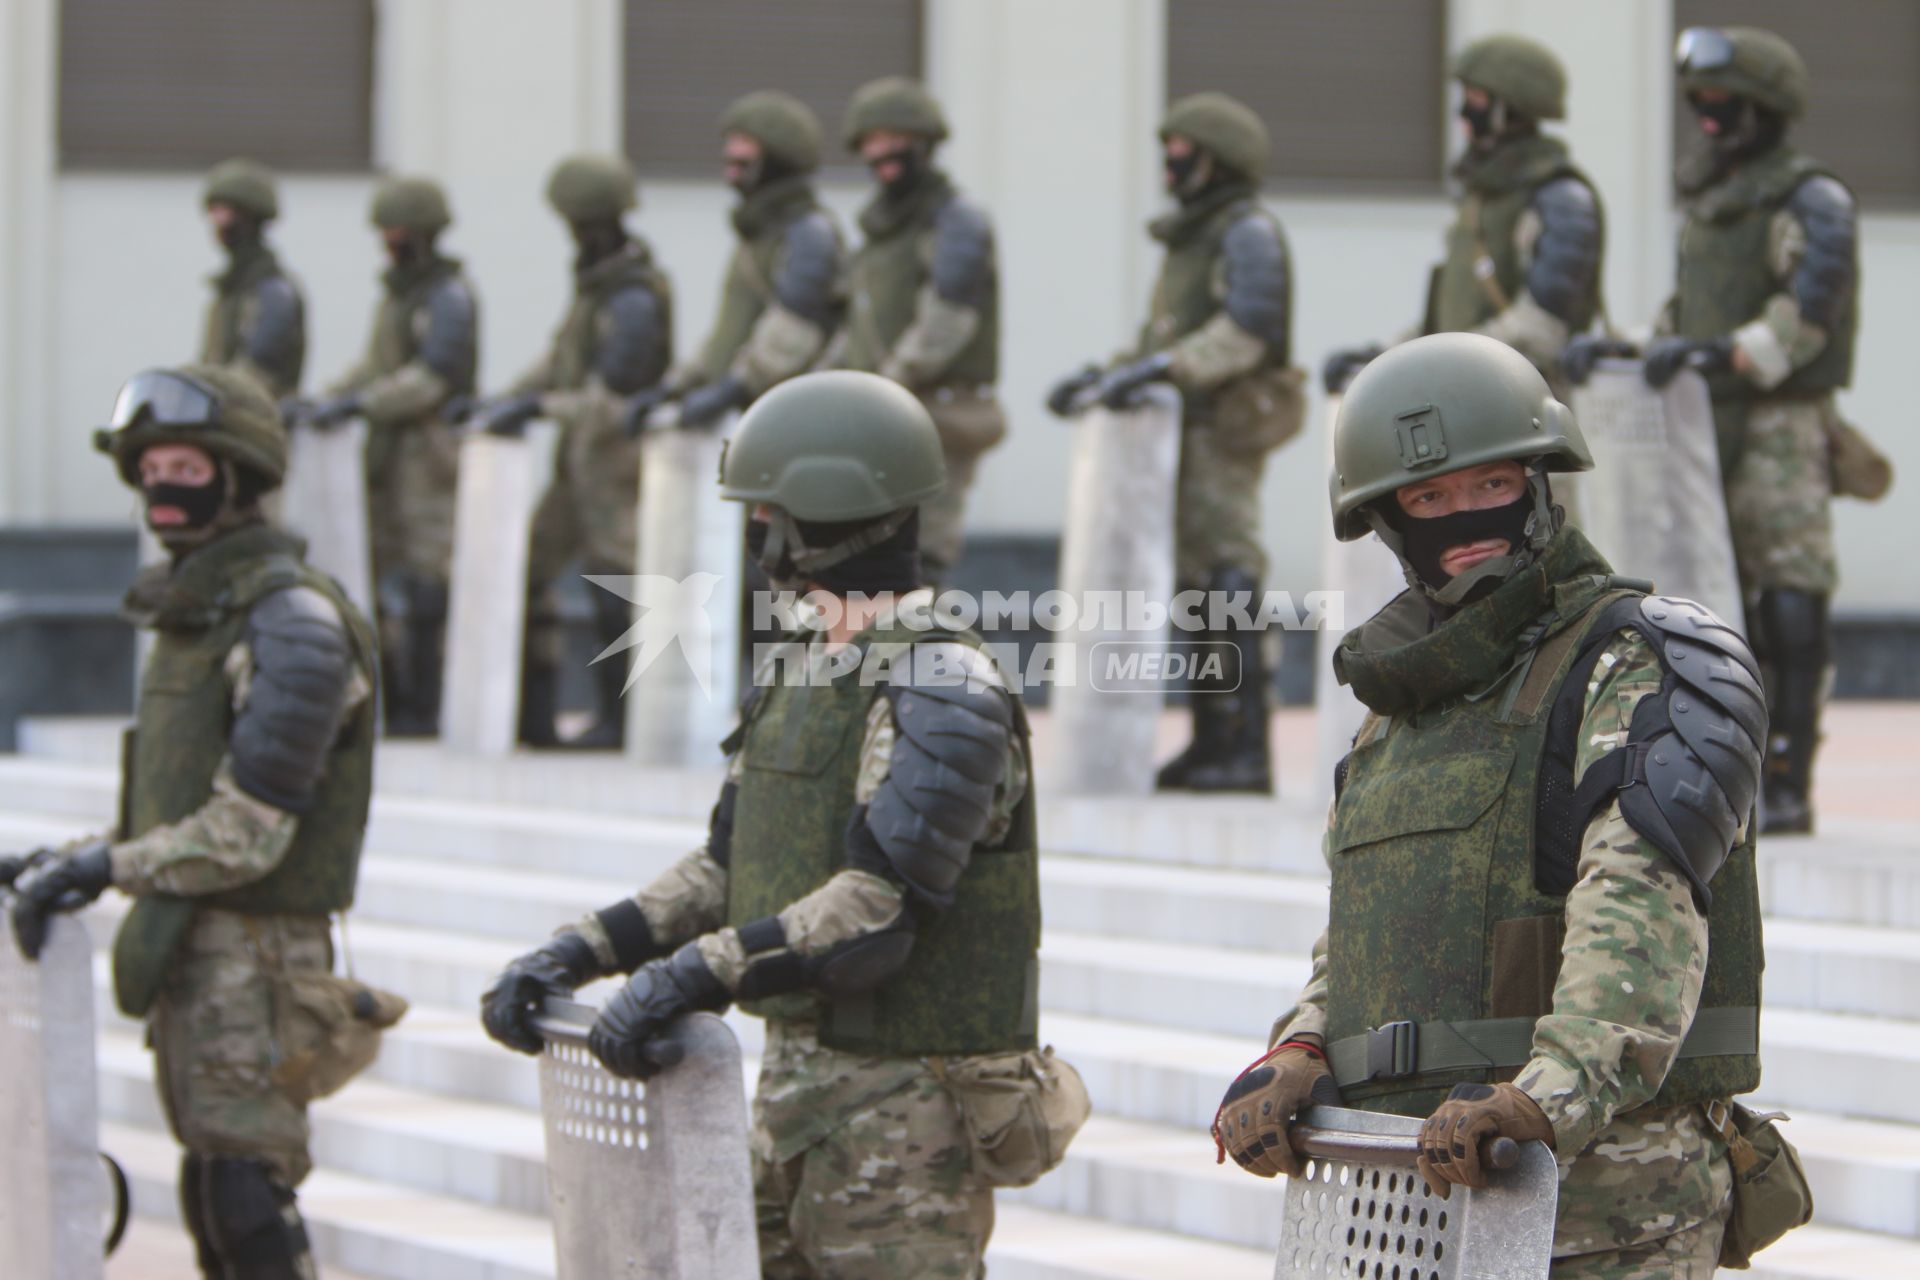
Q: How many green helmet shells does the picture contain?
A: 11